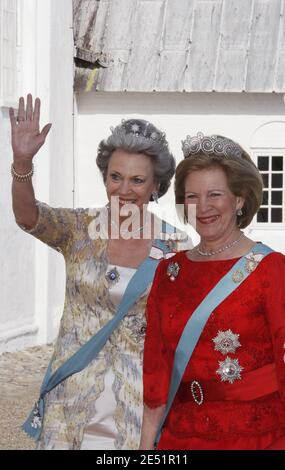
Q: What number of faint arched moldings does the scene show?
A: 1